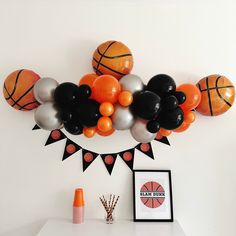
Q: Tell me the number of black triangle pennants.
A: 8